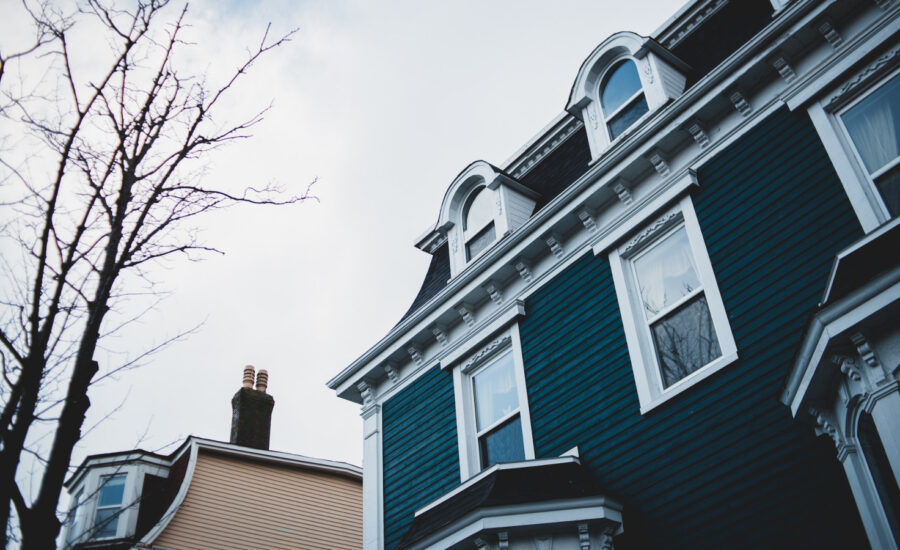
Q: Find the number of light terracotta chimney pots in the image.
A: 2